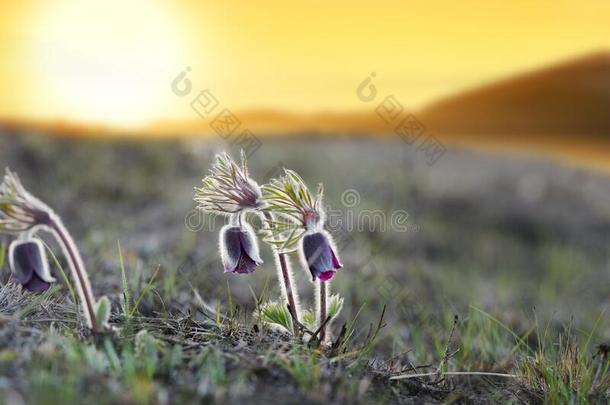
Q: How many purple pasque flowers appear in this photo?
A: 3